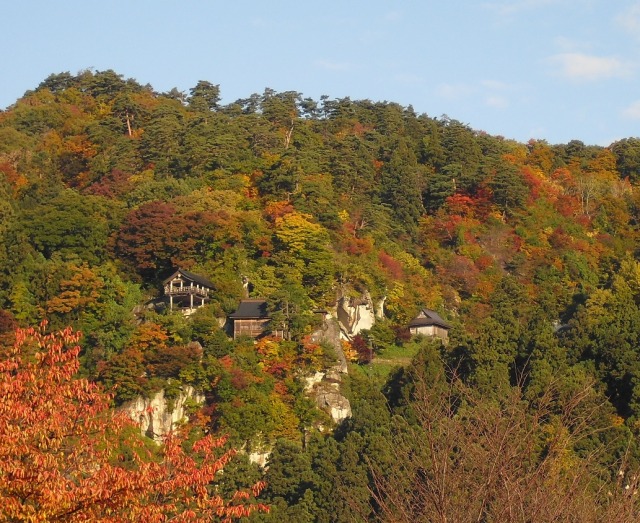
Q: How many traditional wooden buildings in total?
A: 3